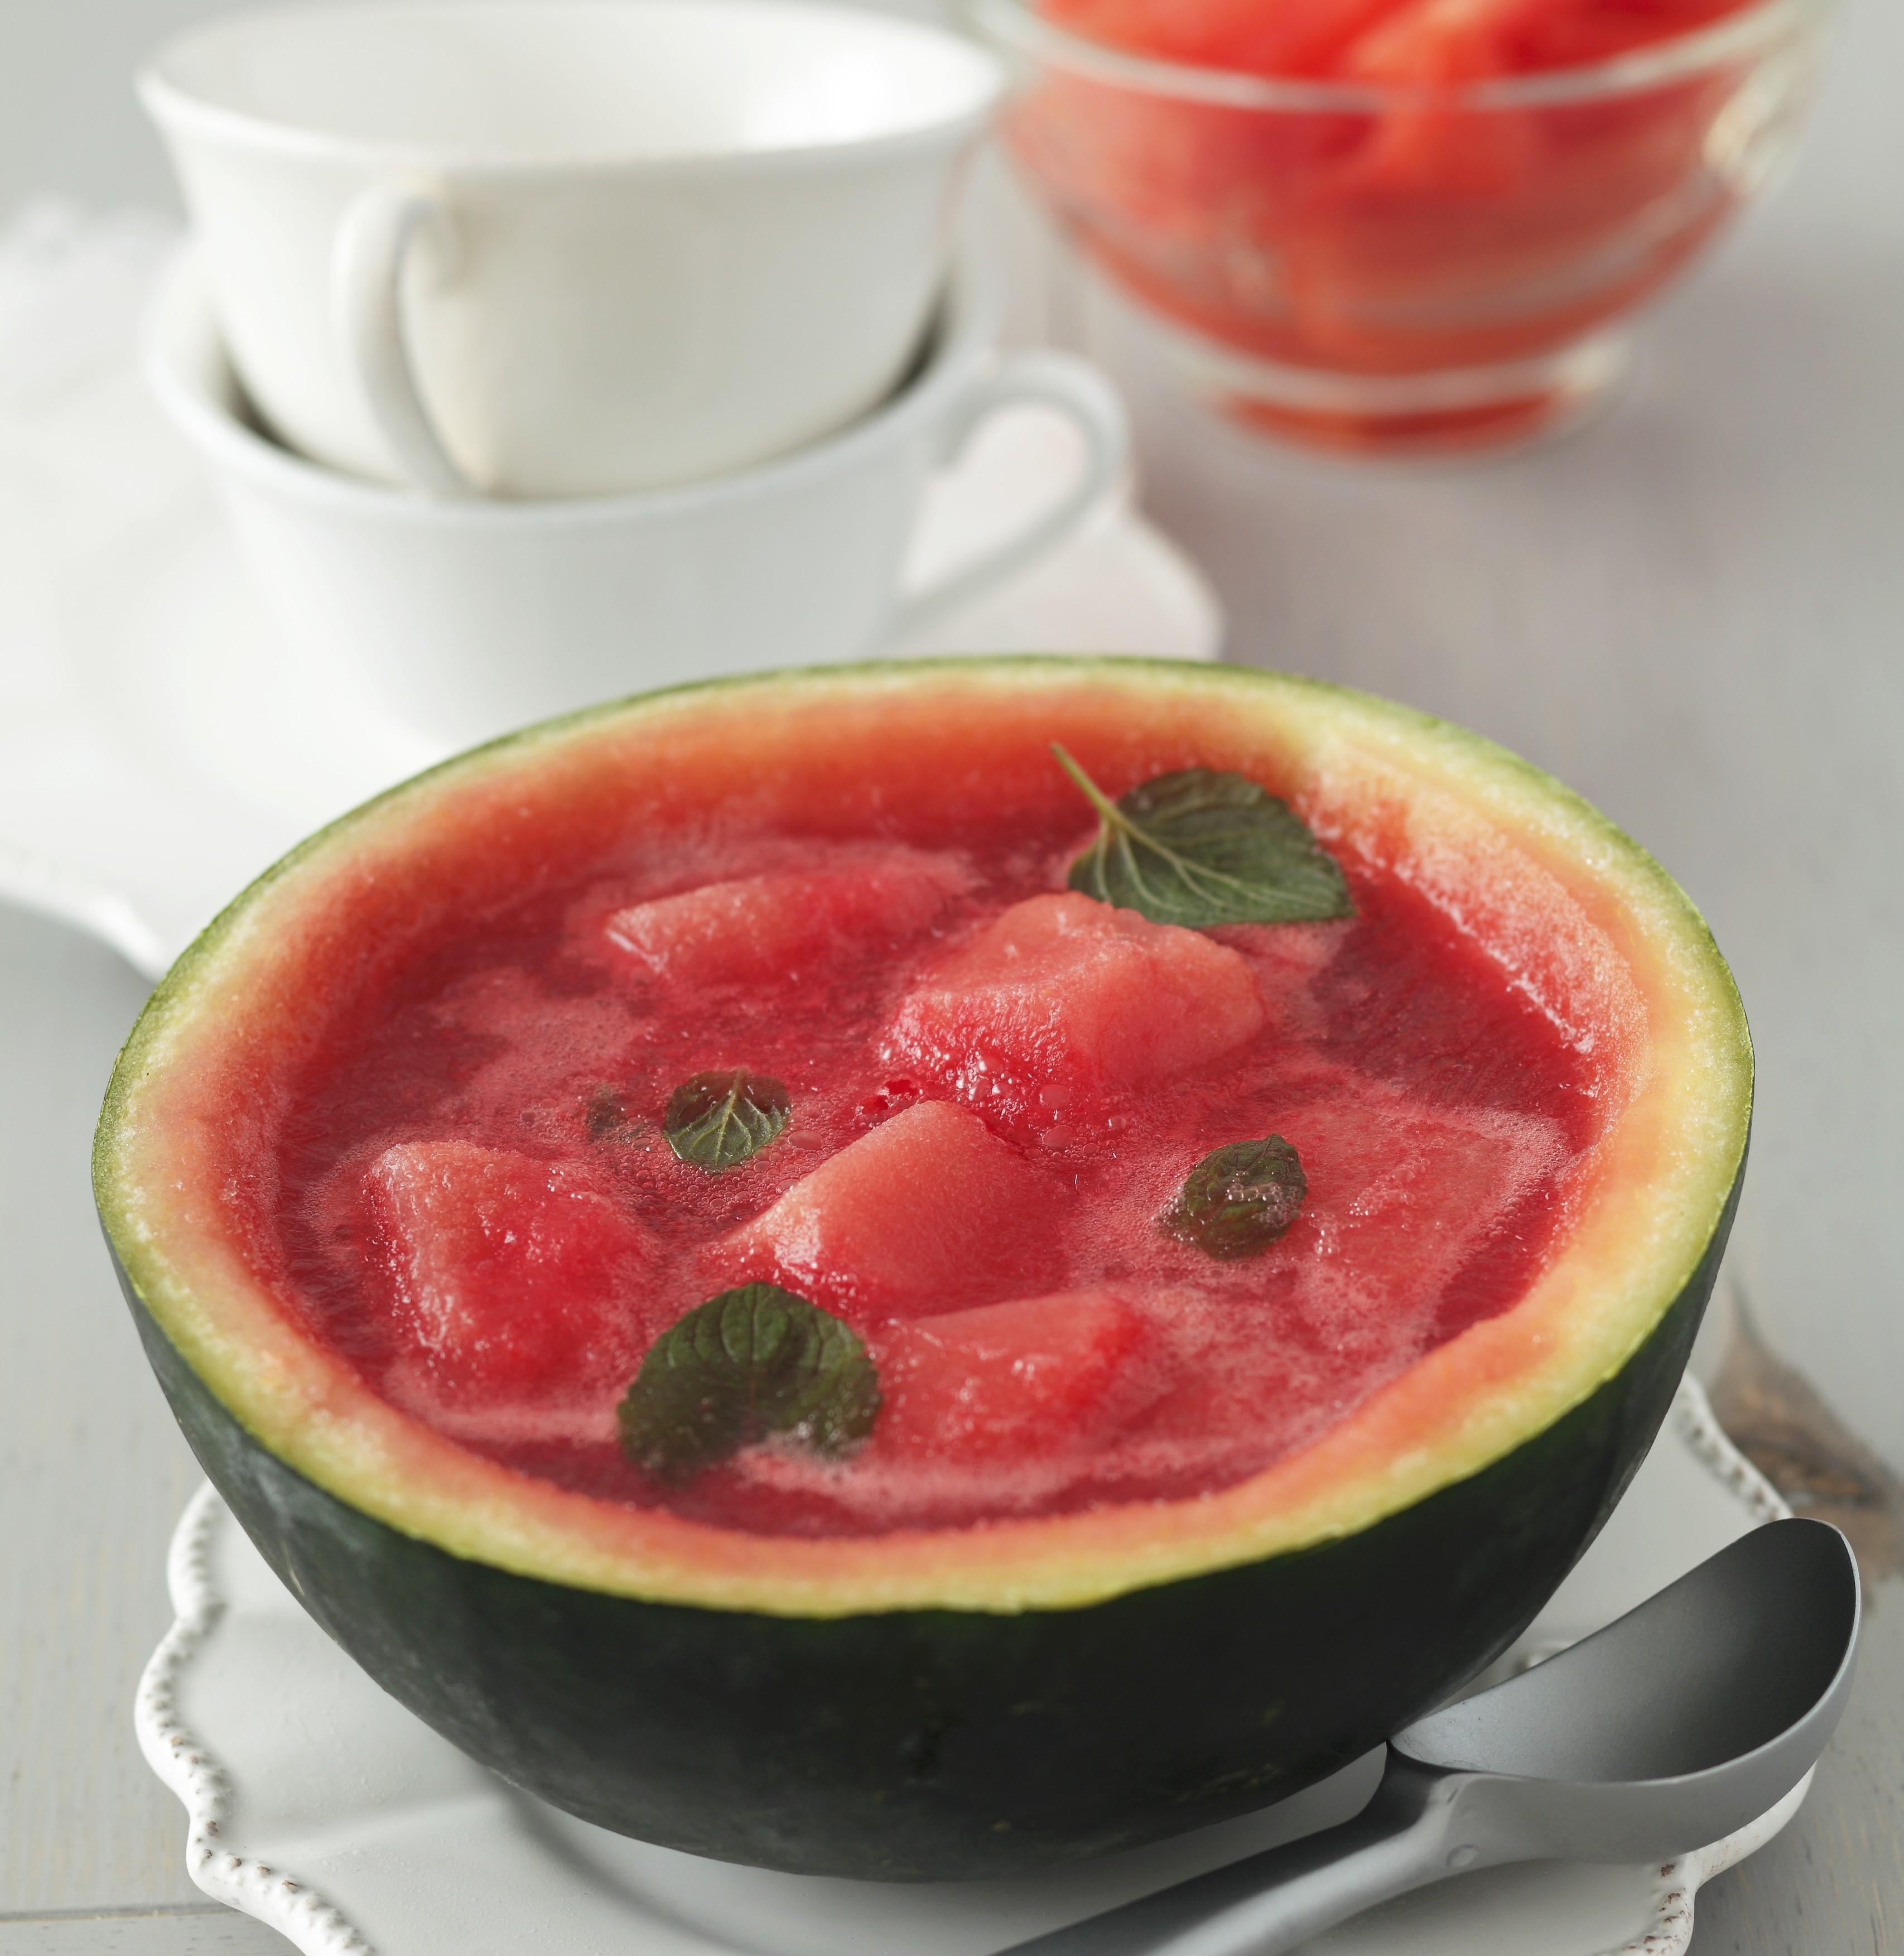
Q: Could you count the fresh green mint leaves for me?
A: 4